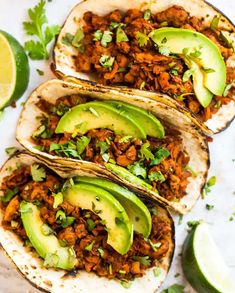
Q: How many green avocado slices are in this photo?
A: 8